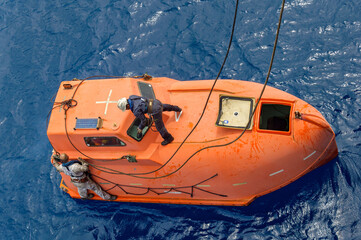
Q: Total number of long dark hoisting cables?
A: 2